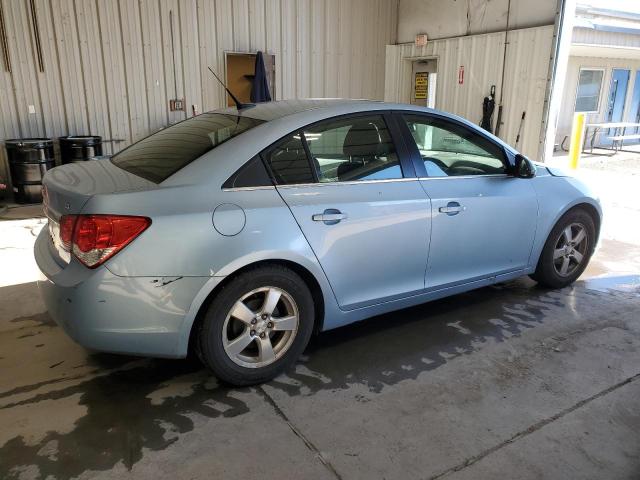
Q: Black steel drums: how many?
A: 2